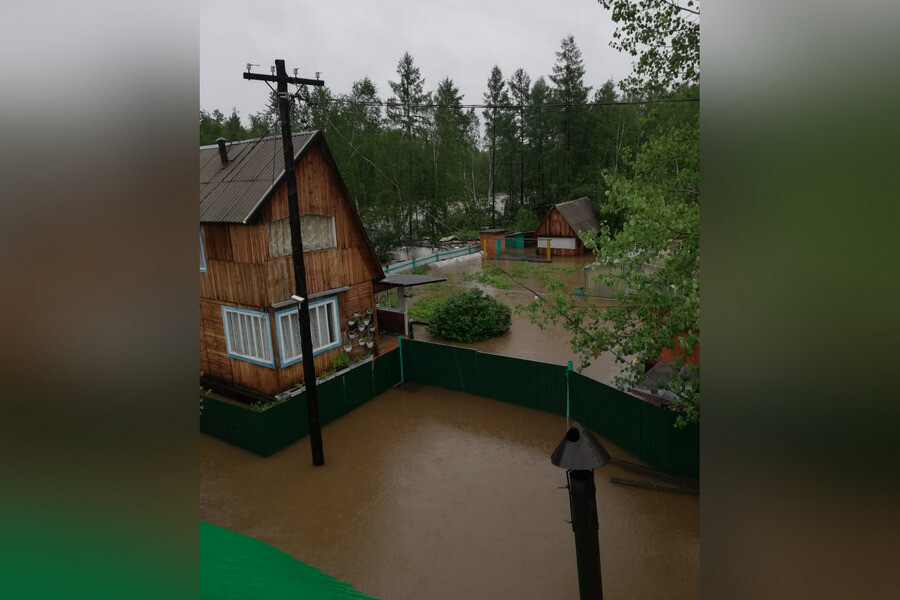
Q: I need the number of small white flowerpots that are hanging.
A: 10